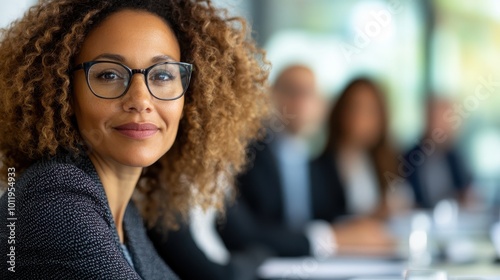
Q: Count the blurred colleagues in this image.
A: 3